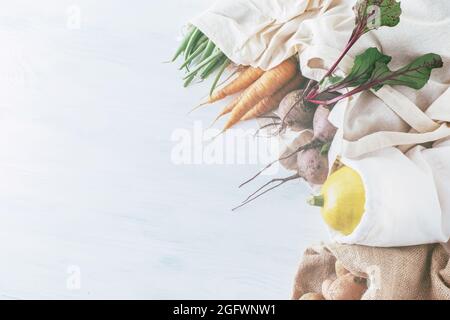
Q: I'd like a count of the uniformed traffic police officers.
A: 0